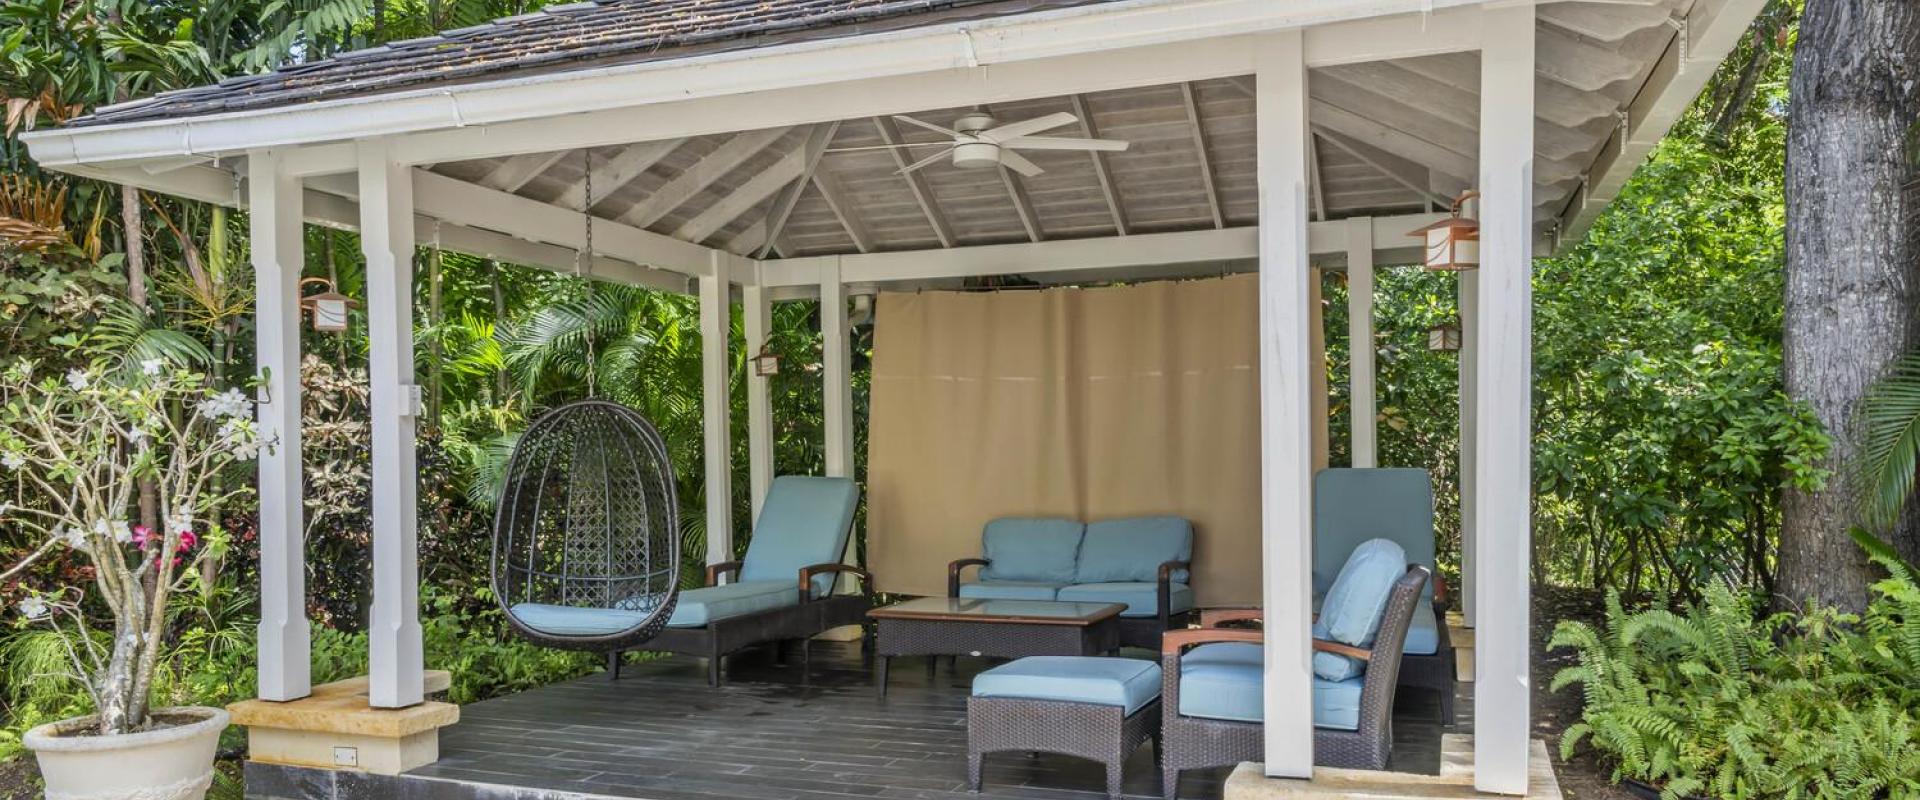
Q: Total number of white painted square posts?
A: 9